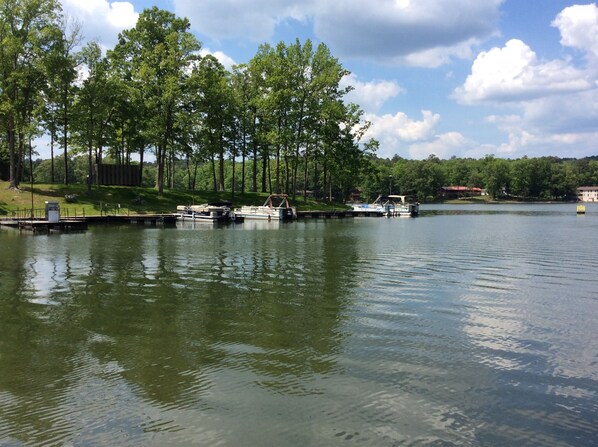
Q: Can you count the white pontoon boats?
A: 4